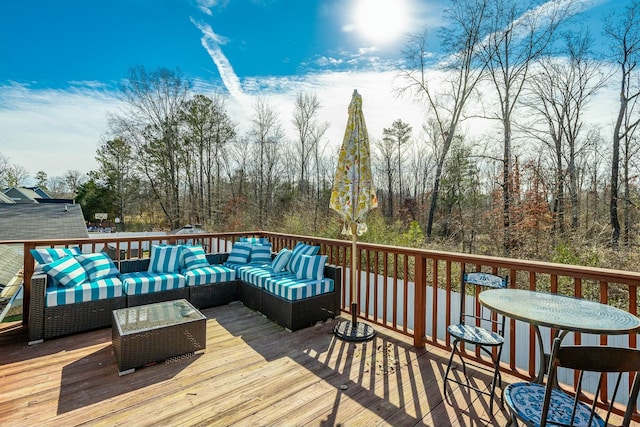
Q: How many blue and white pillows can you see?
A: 11